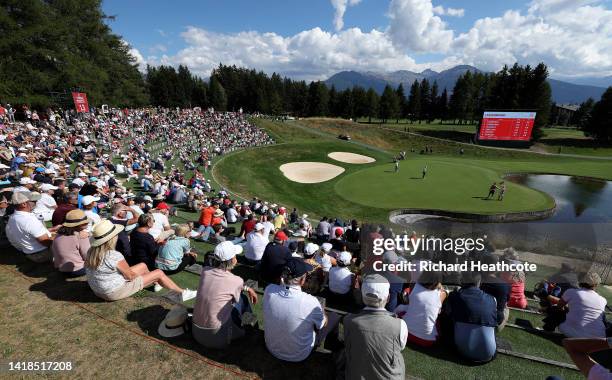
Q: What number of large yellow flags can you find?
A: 0